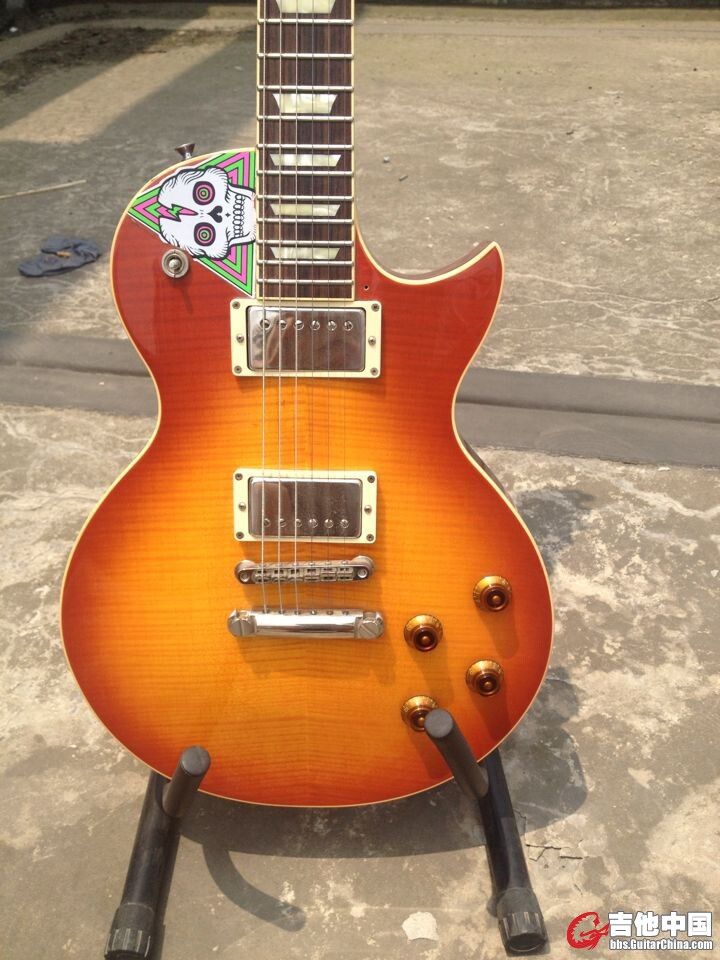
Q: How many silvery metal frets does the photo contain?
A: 11